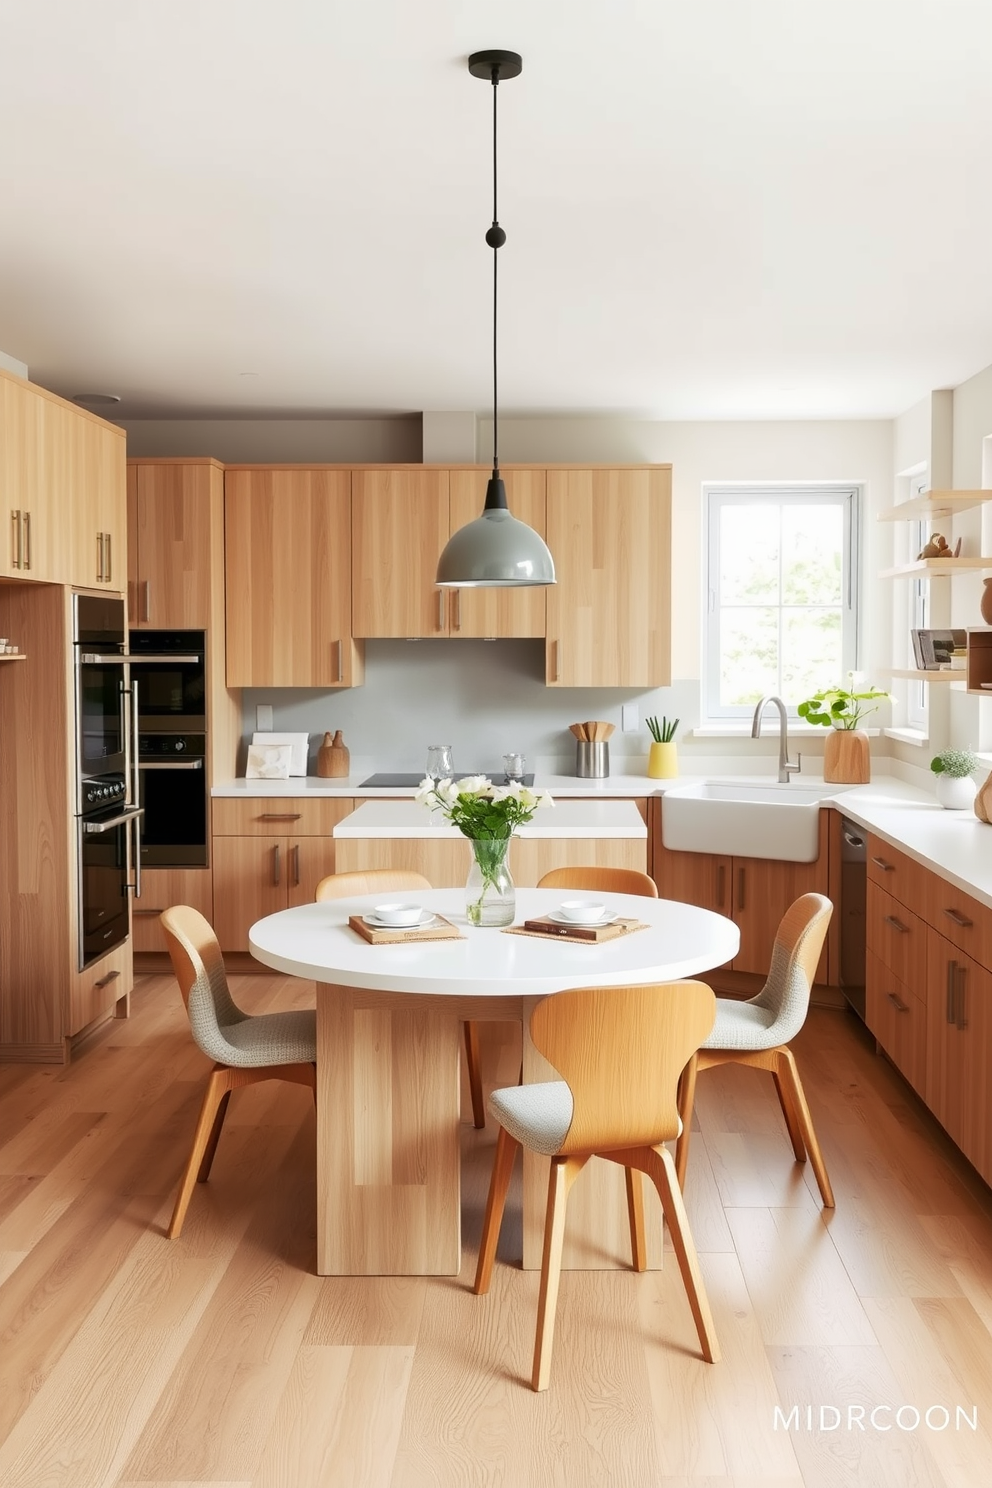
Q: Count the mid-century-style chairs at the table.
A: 5